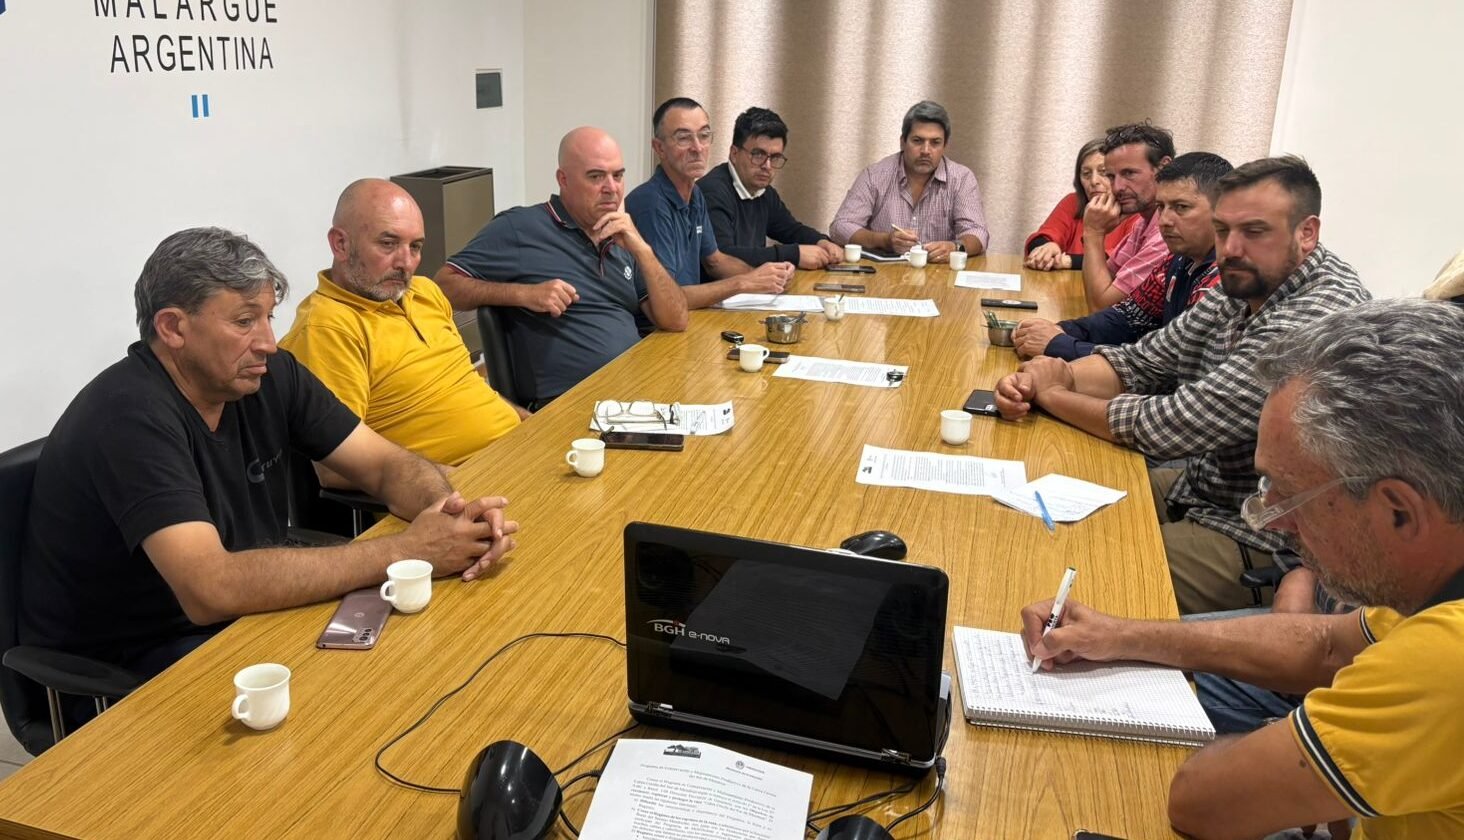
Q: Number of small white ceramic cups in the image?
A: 9